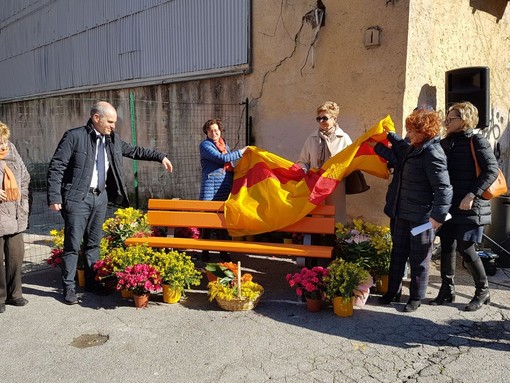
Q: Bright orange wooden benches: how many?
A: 1